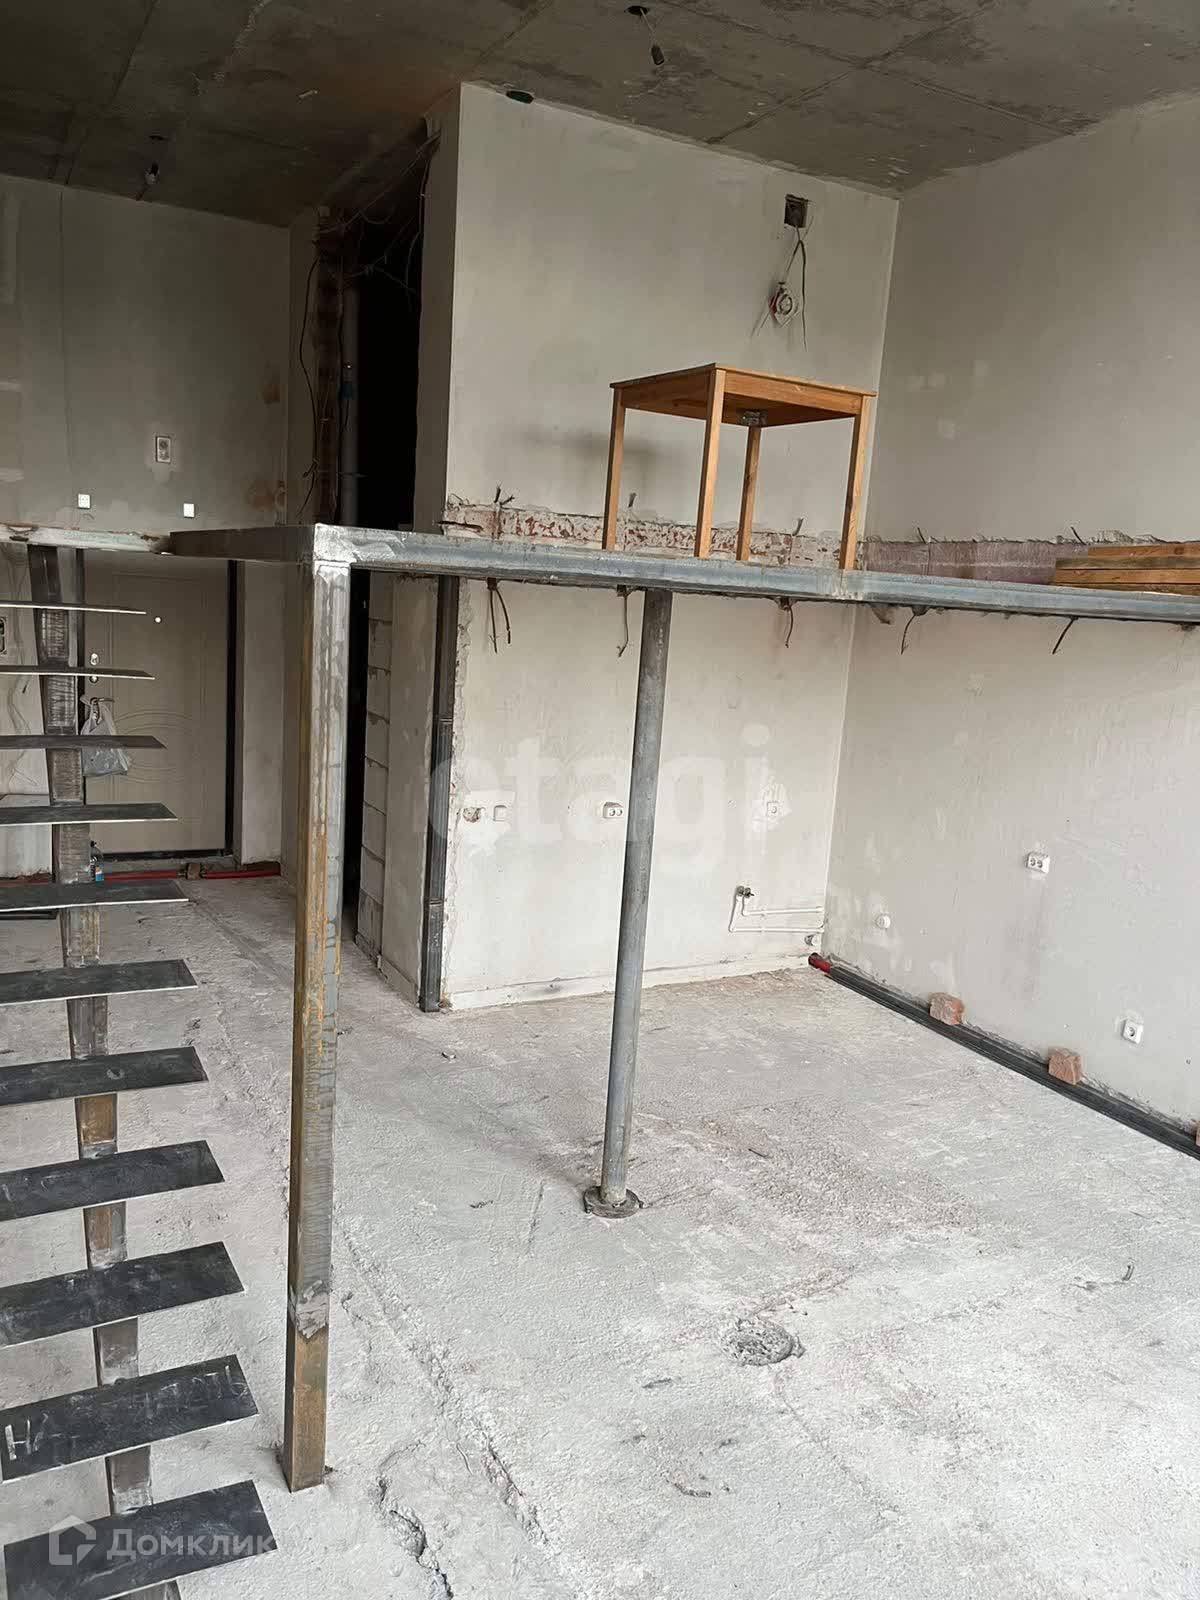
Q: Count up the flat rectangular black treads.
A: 11